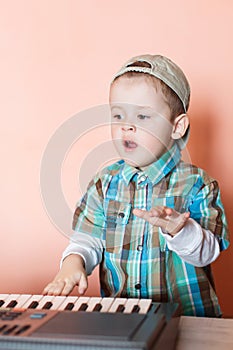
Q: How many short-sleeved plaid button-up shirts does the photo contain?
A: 1